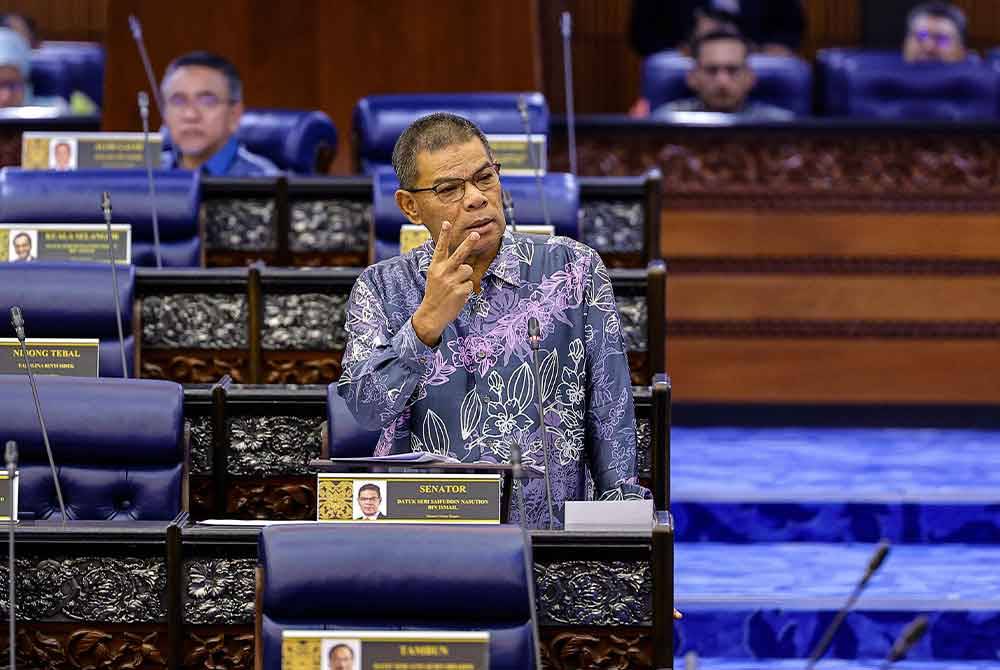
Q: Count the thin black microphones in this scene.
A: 12